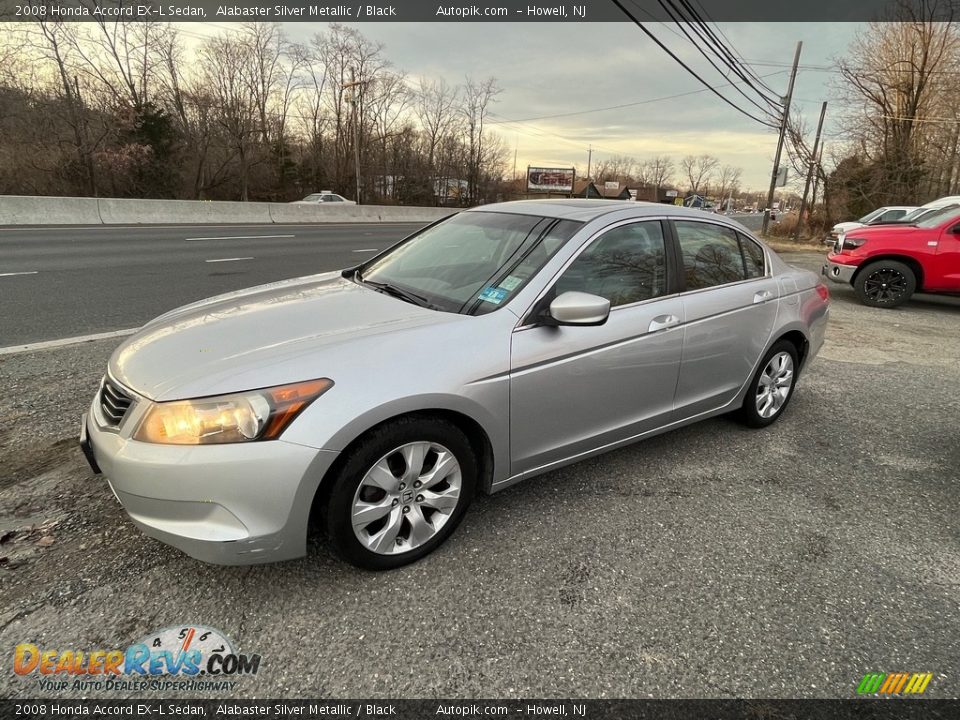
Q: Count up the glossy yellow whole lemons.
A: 0